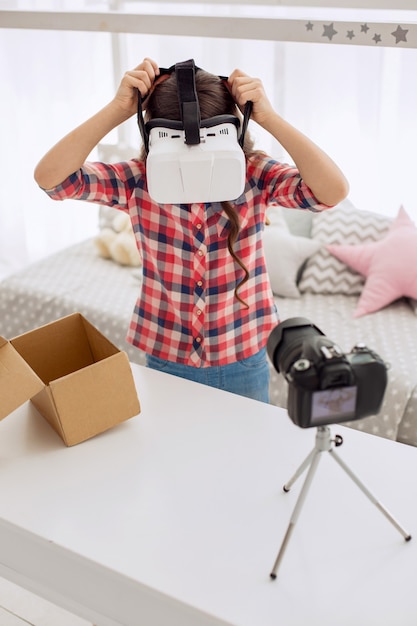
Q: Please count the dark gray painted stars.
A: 6